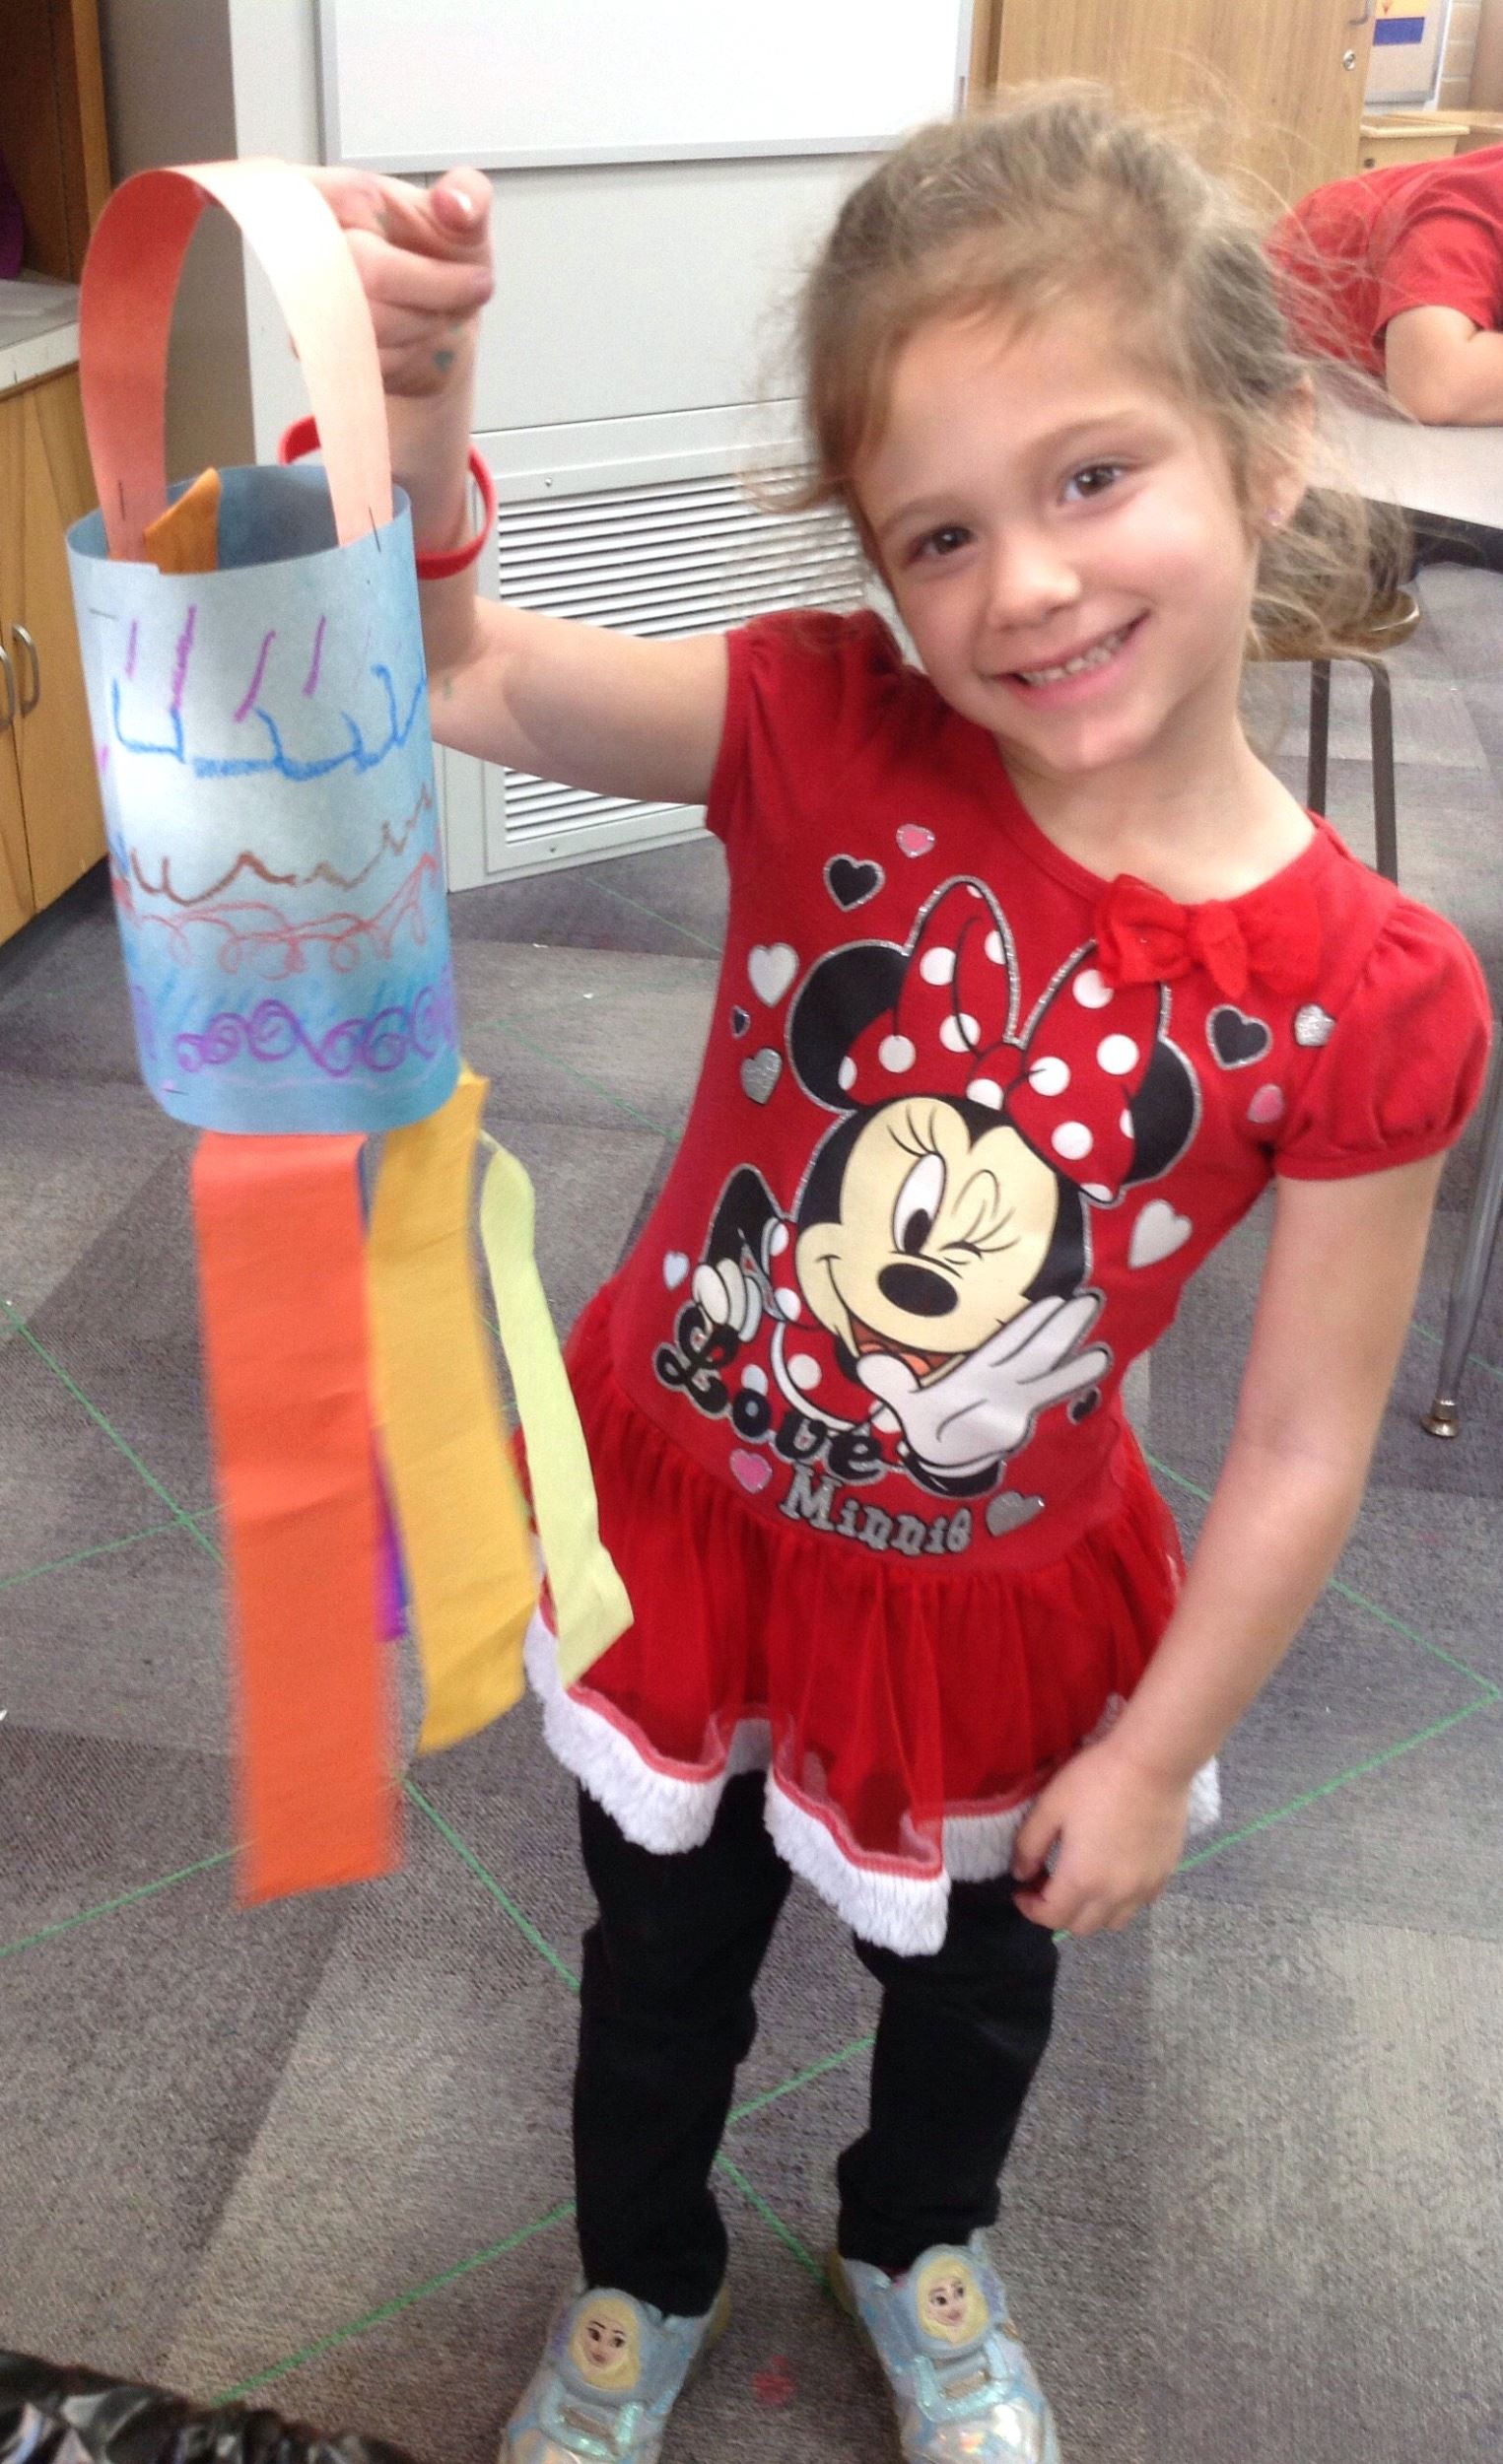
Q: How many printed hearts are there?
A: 13